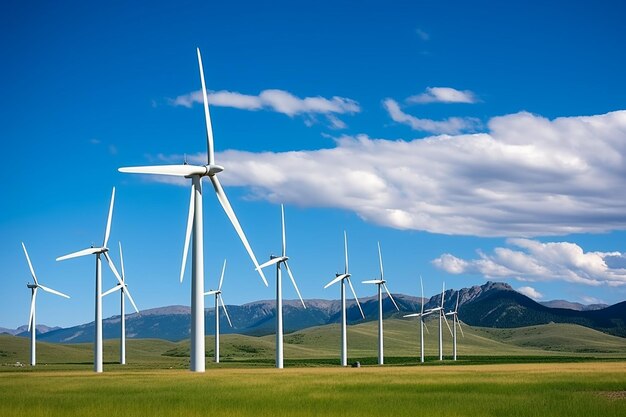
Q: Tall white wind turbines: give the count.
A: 11